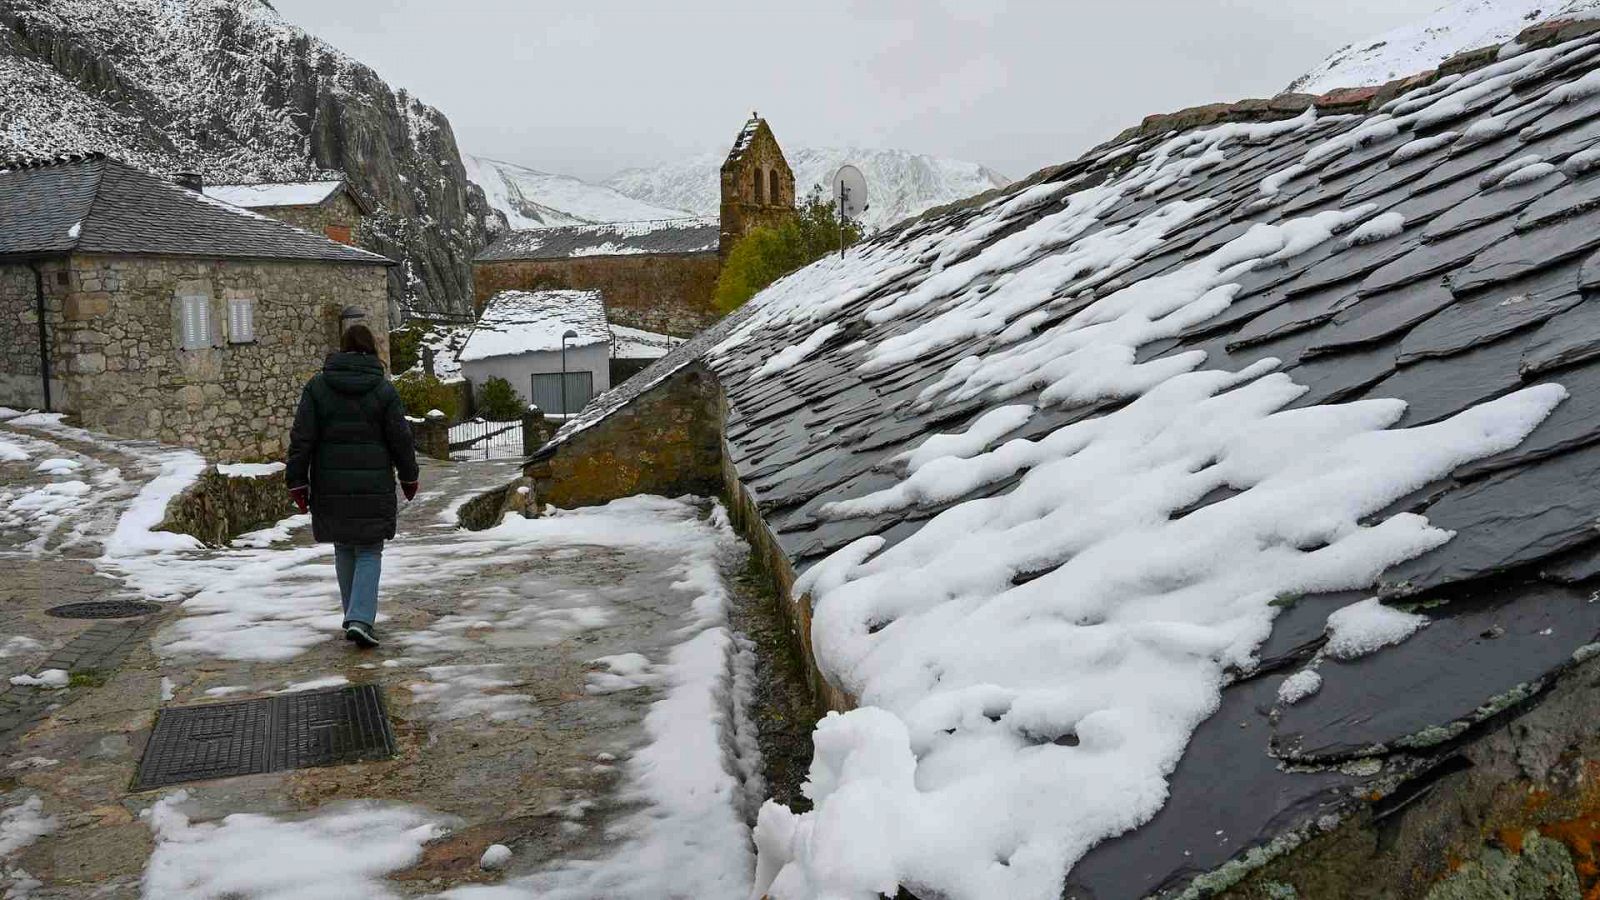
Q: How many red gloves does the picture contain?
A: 2